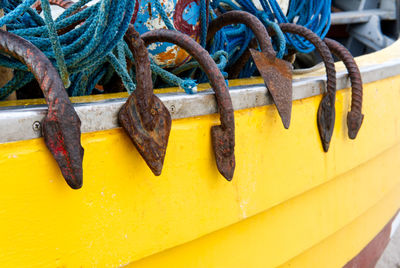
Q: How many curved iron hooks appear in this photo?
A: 6